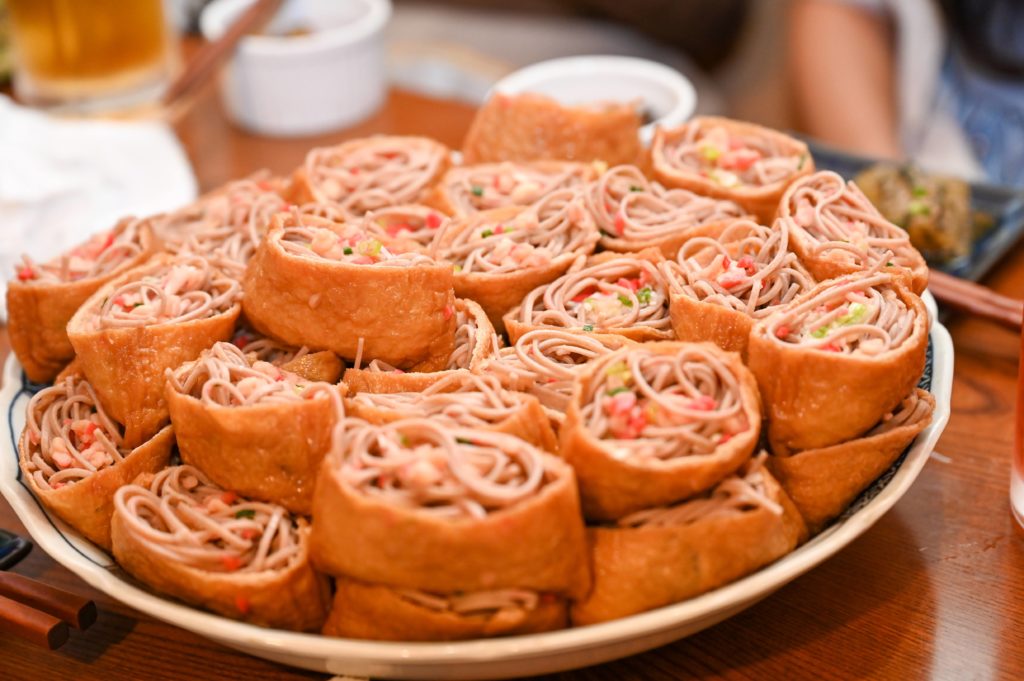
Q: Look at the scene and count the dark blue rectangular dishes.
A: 1